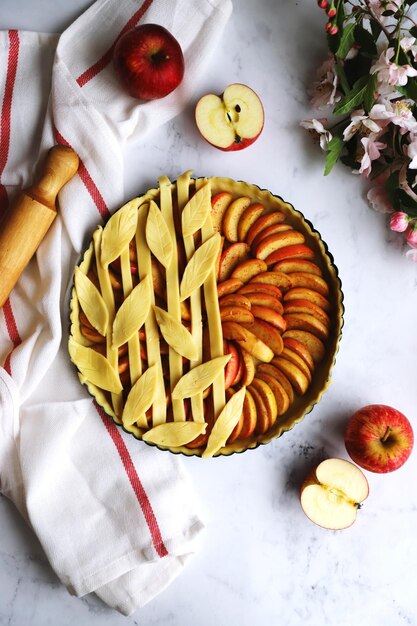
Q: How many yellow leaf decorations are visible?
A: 12